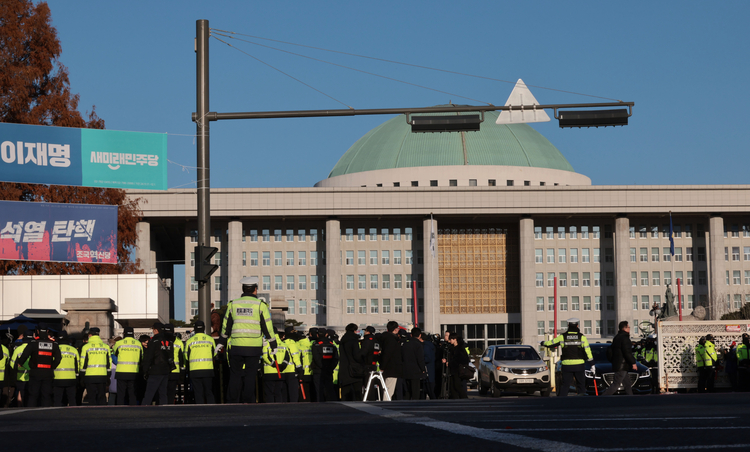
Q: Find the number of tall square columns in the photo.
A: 7